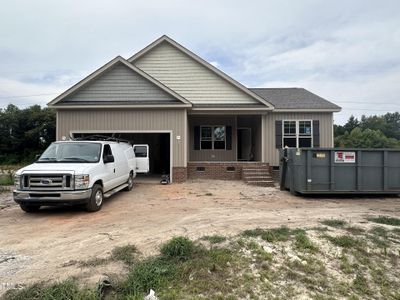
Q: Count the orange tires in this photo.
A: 0